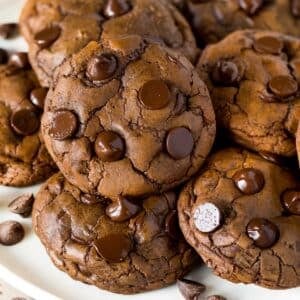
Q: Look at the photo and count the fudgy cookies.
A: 7